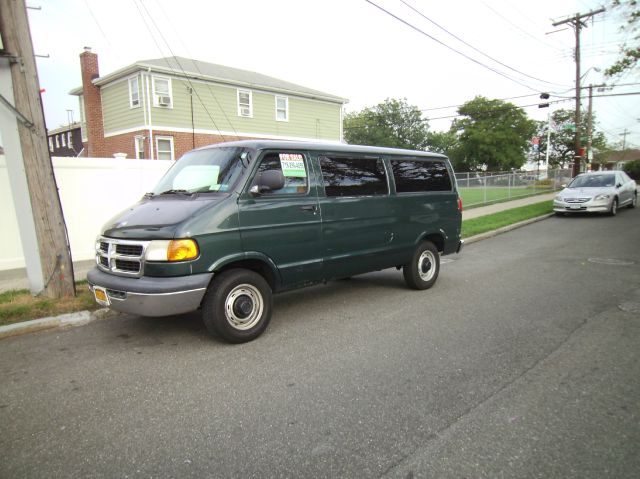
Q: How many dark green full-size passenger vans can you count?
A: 1